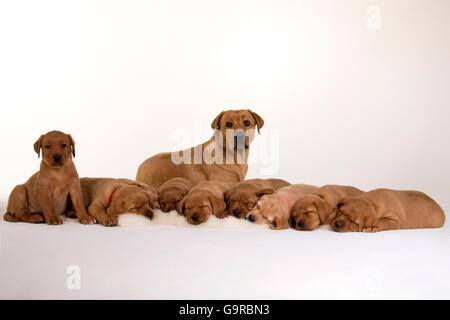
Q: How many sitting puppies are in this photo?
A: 1